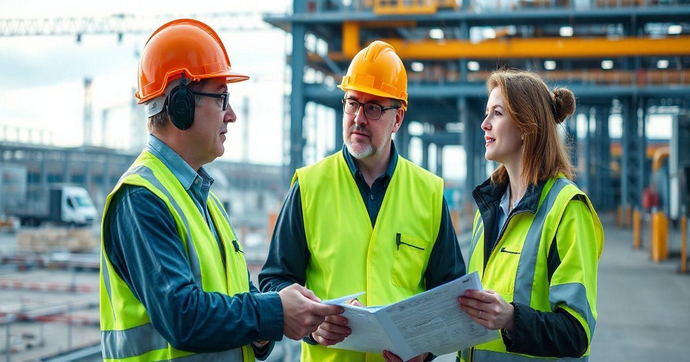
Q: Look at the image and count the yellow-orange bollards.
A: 5